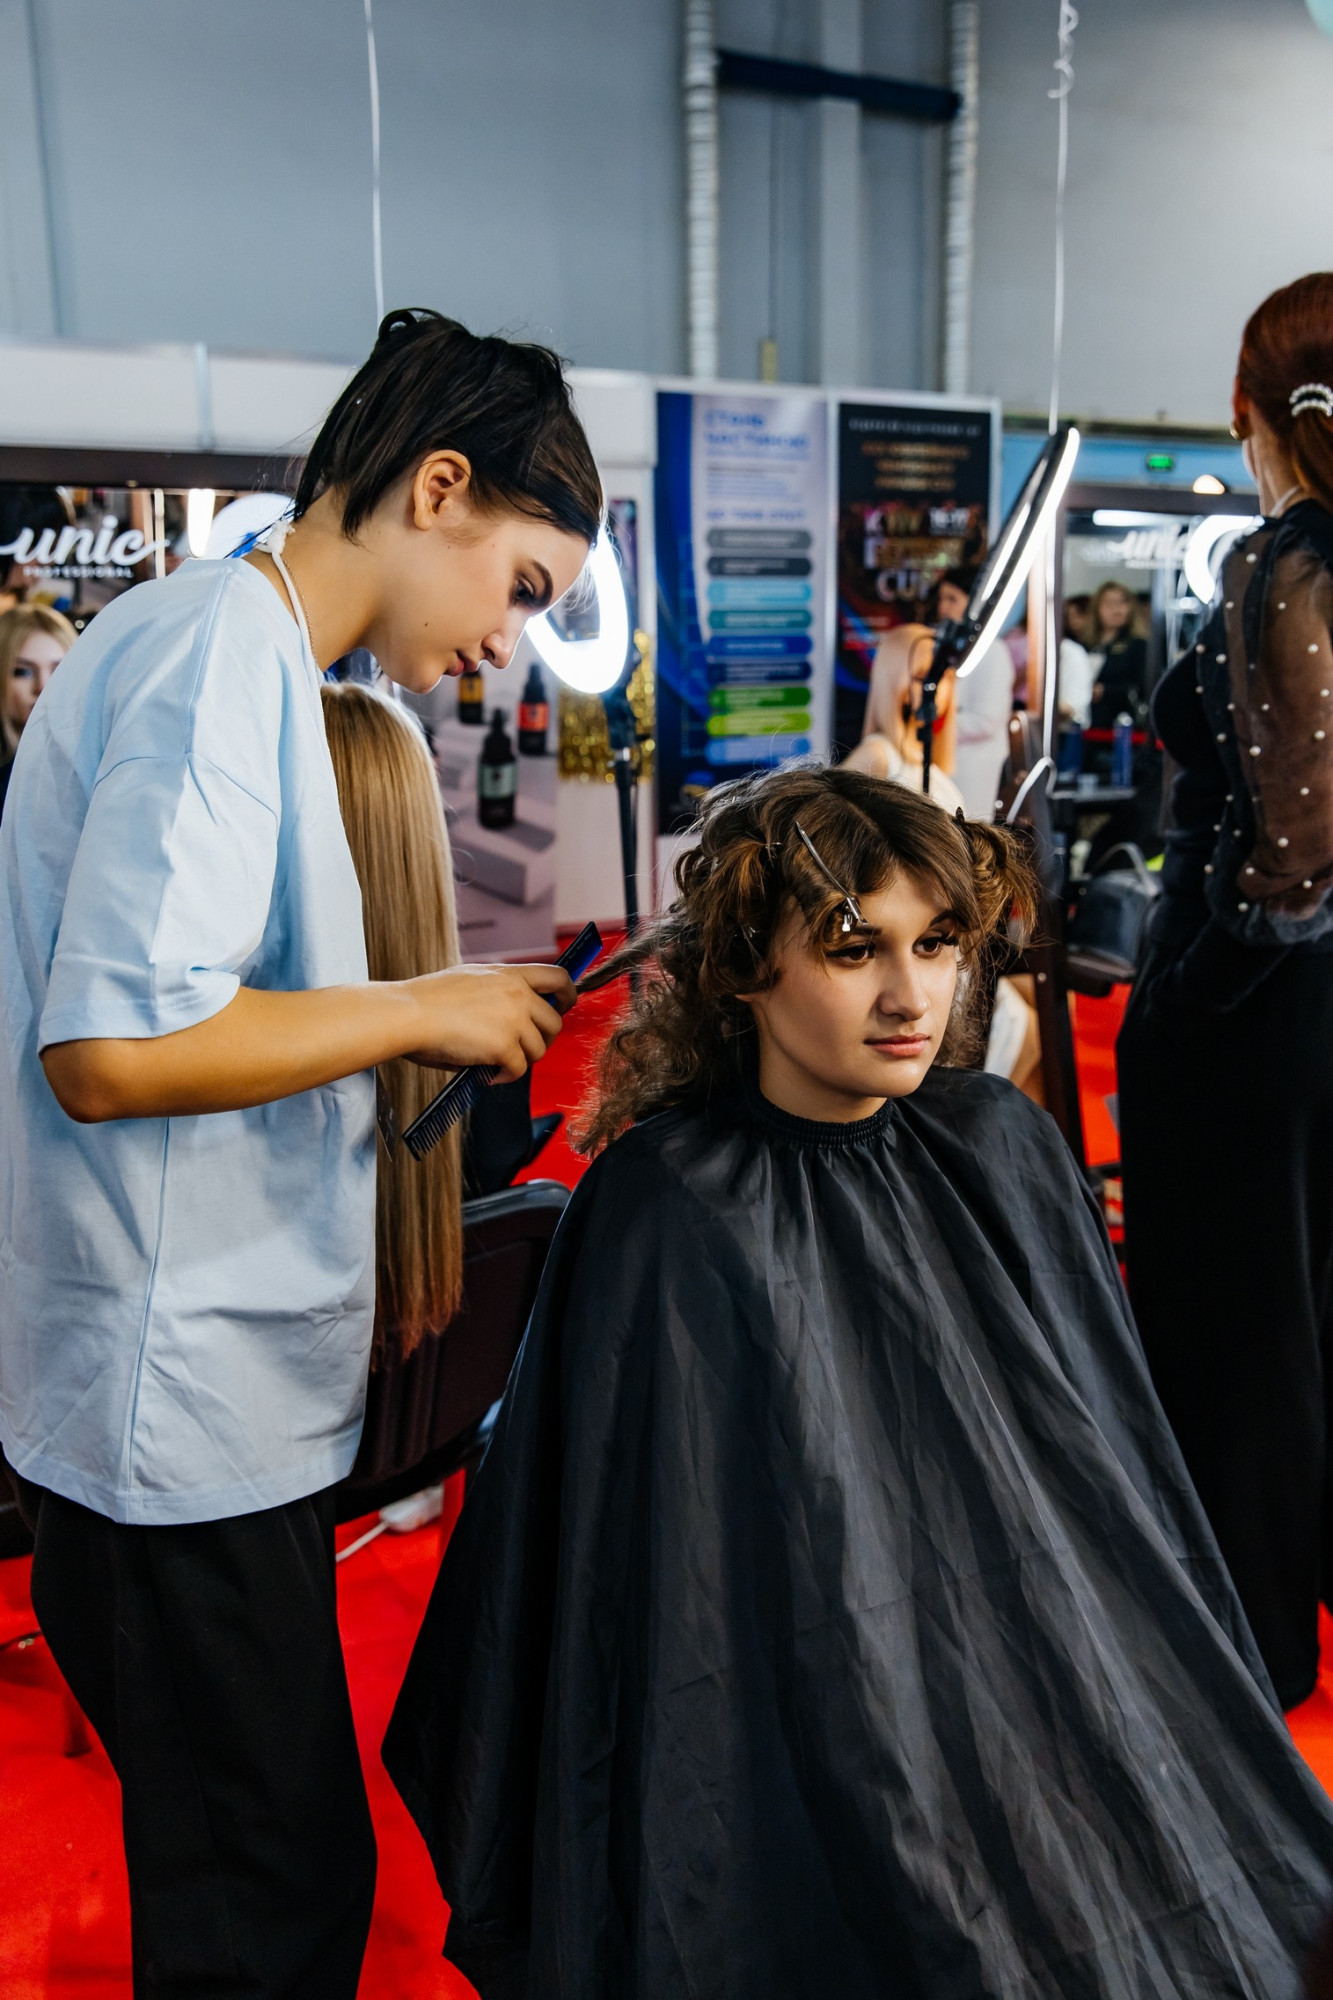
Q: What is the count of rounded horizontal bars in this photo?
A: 9